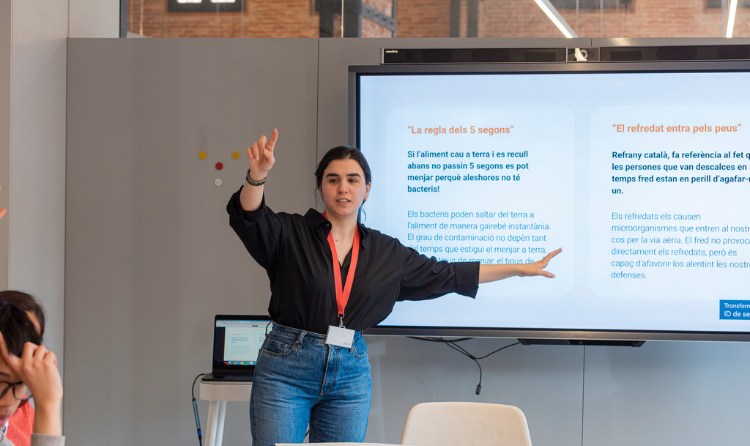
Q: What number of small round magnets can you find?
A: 4